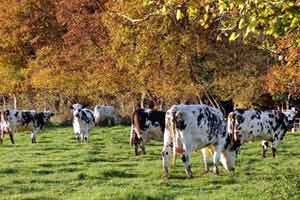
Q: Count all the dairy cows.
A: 6